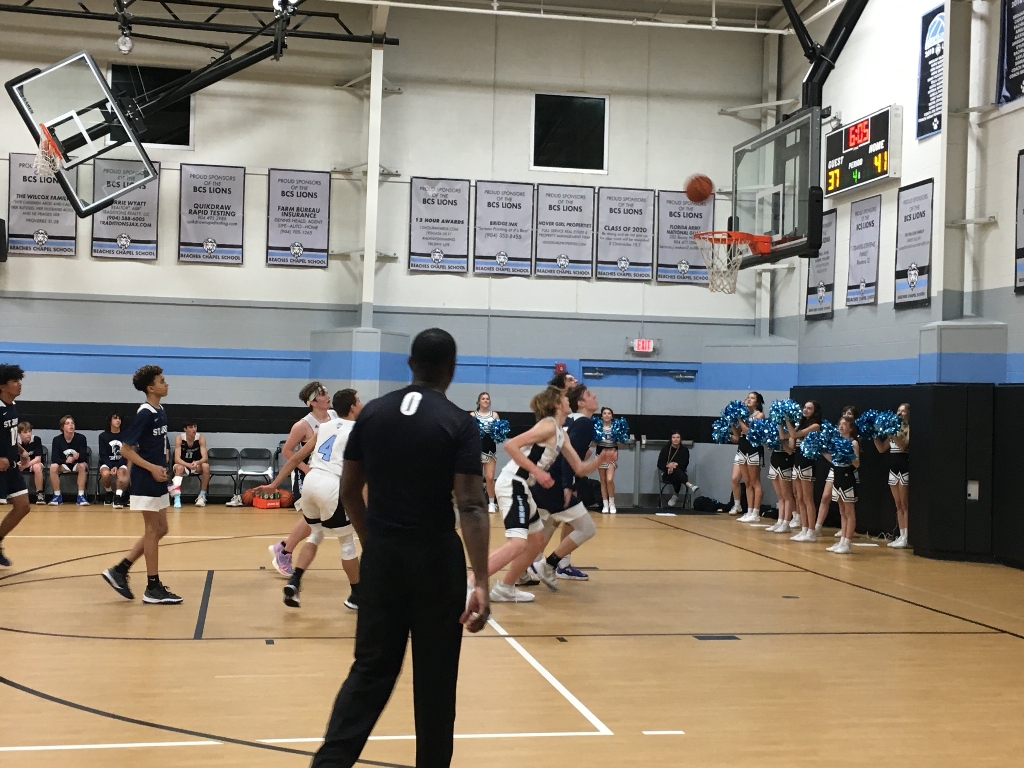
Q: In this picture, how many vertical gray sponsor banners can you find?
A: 13